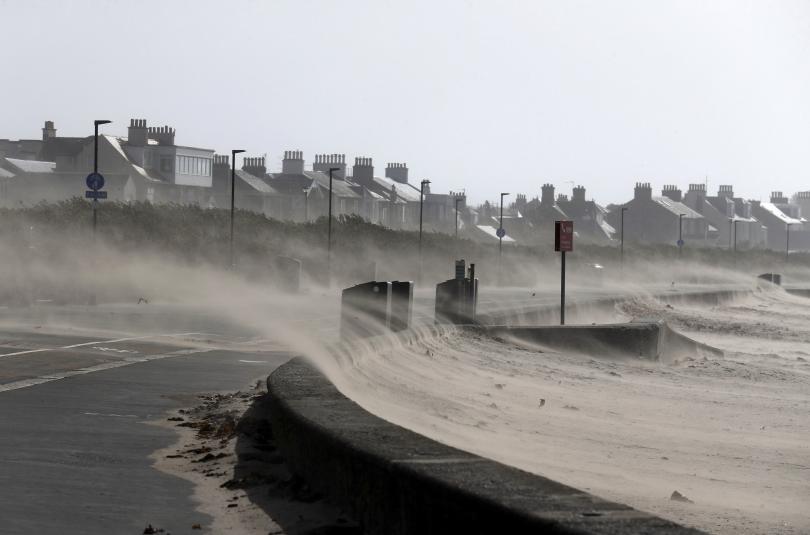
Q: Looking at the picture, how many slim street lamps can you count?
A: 10